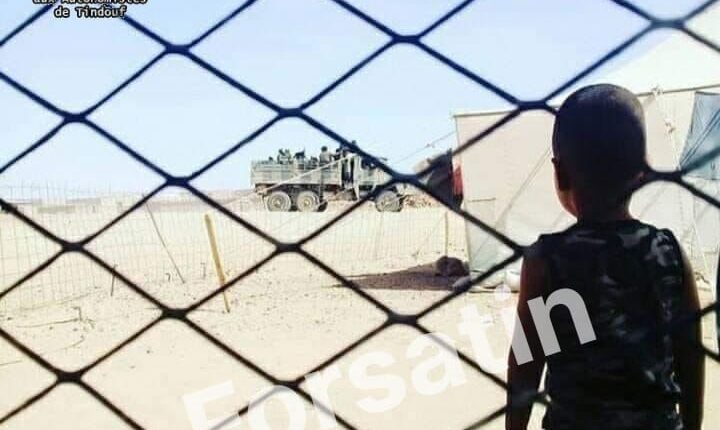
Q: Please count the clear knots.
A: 15